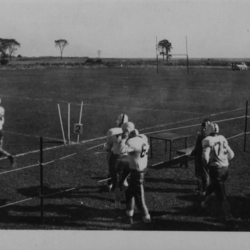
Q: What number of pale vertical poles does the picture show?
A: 3